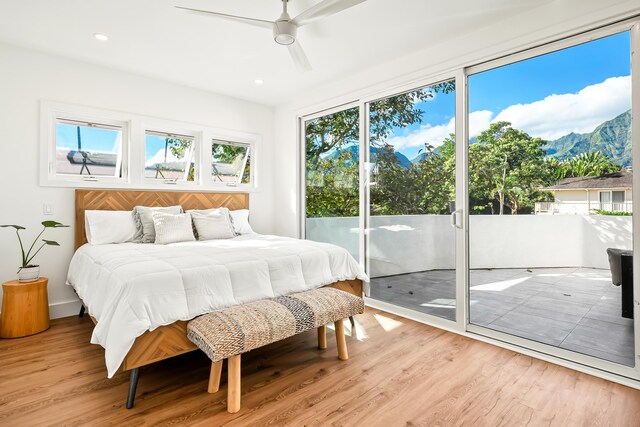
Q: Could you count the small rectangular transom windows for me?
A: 3